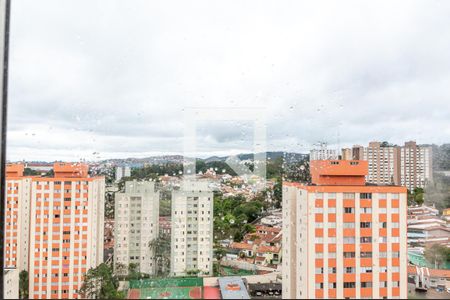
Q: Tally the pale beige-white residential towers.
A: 2